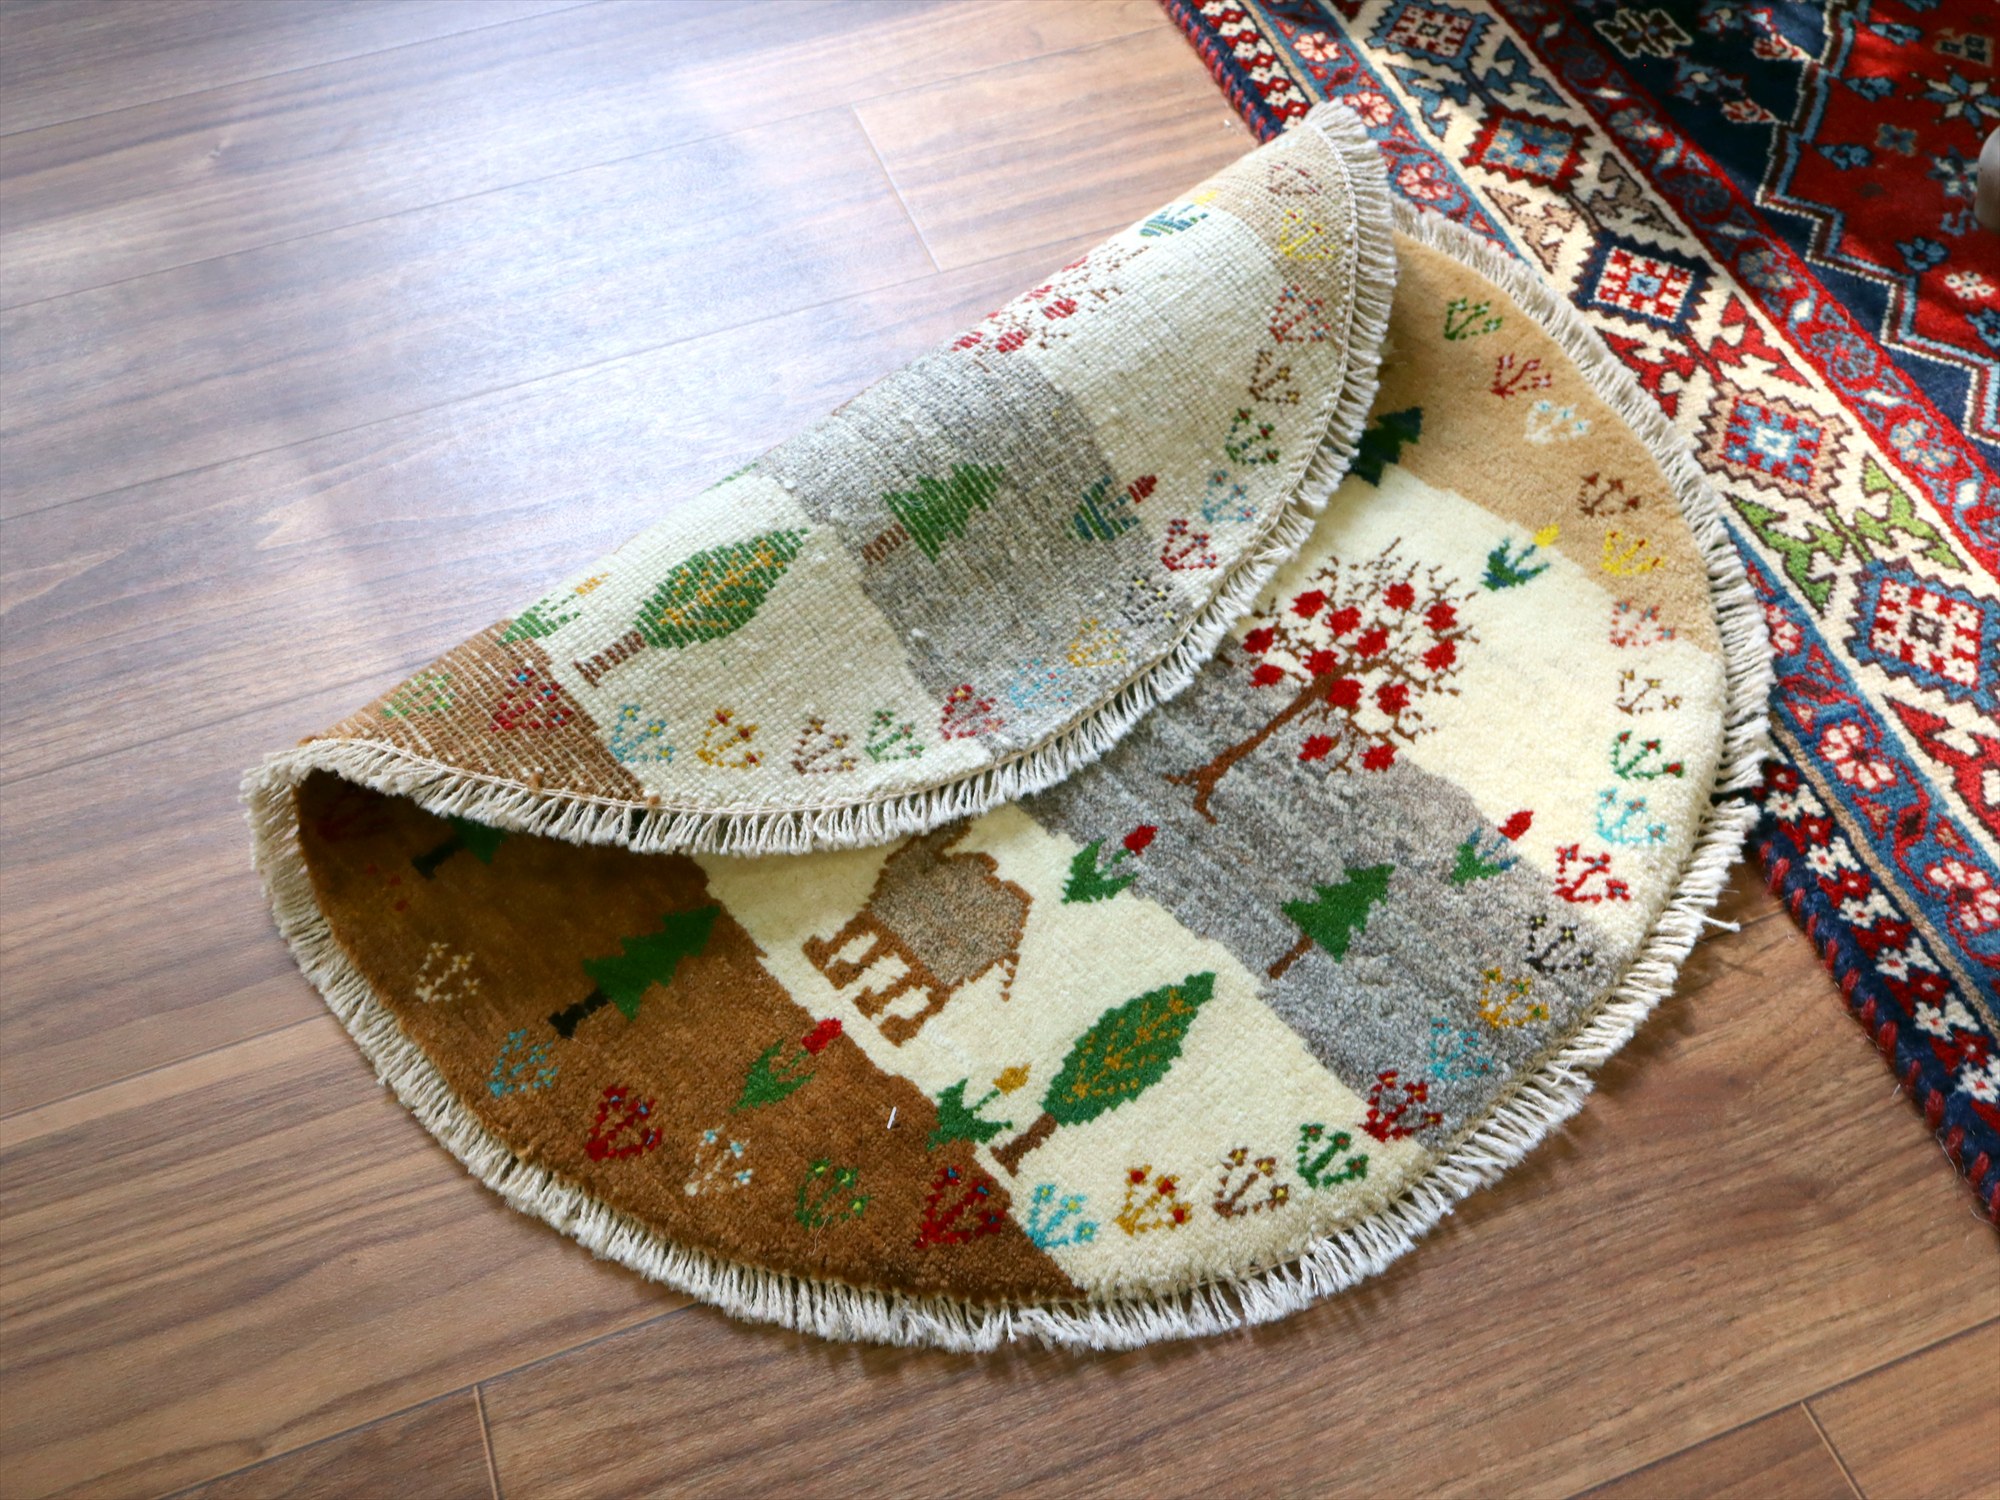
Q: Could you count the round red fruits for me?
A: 13